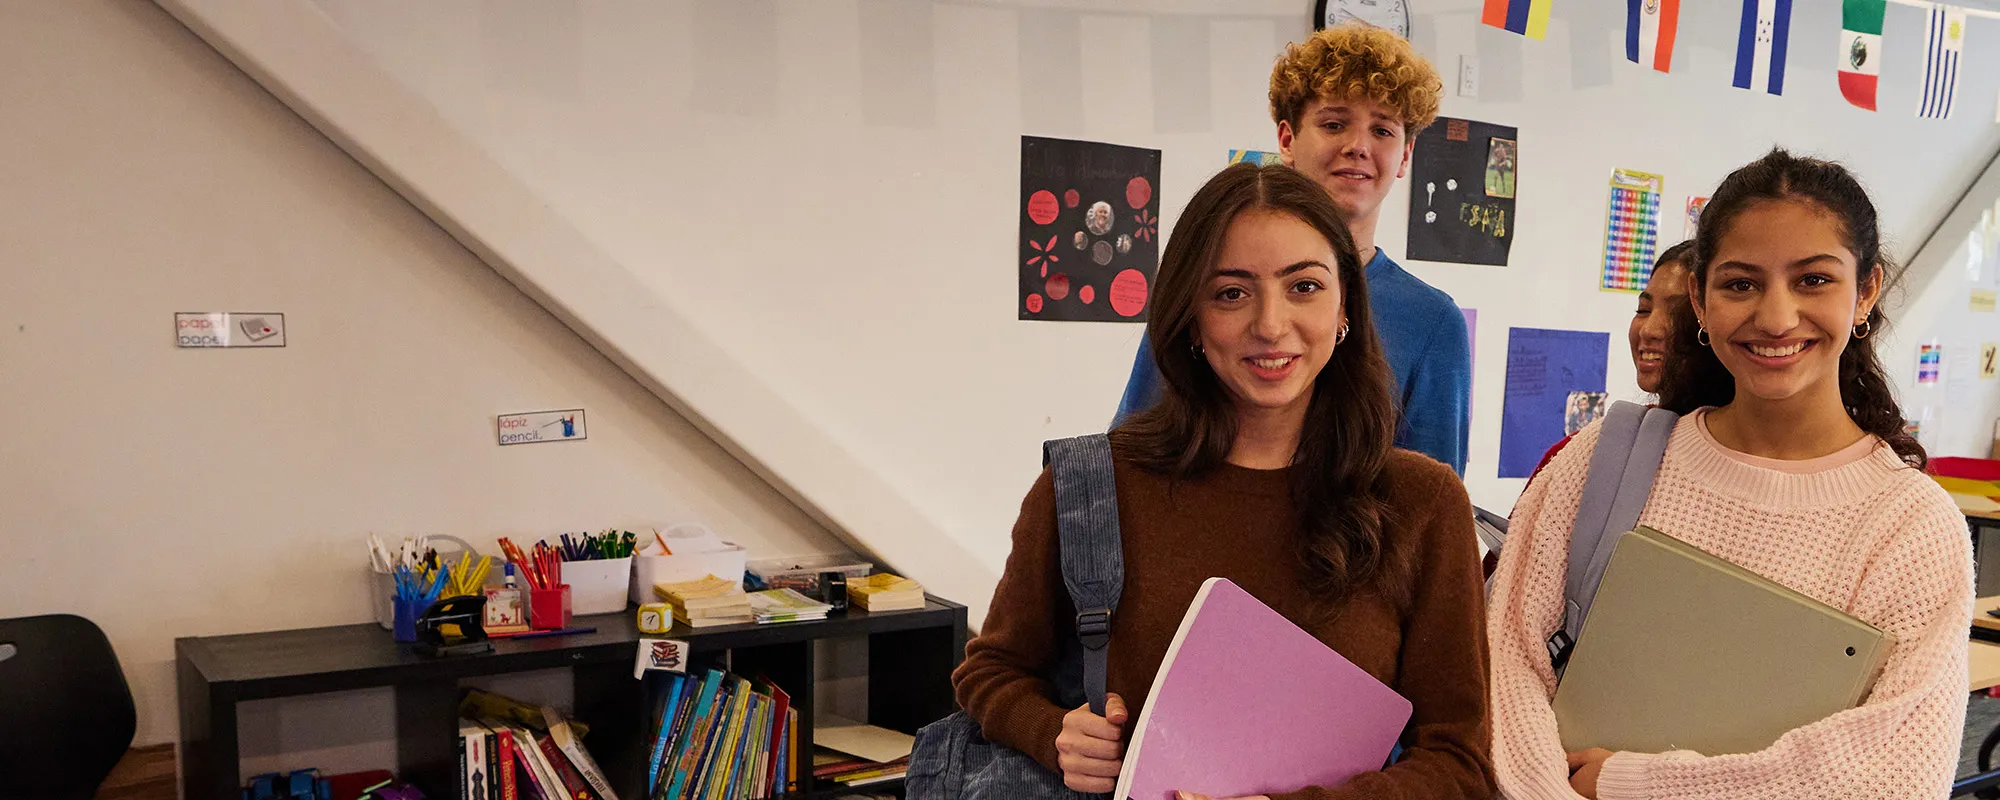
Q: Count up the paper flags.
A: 5